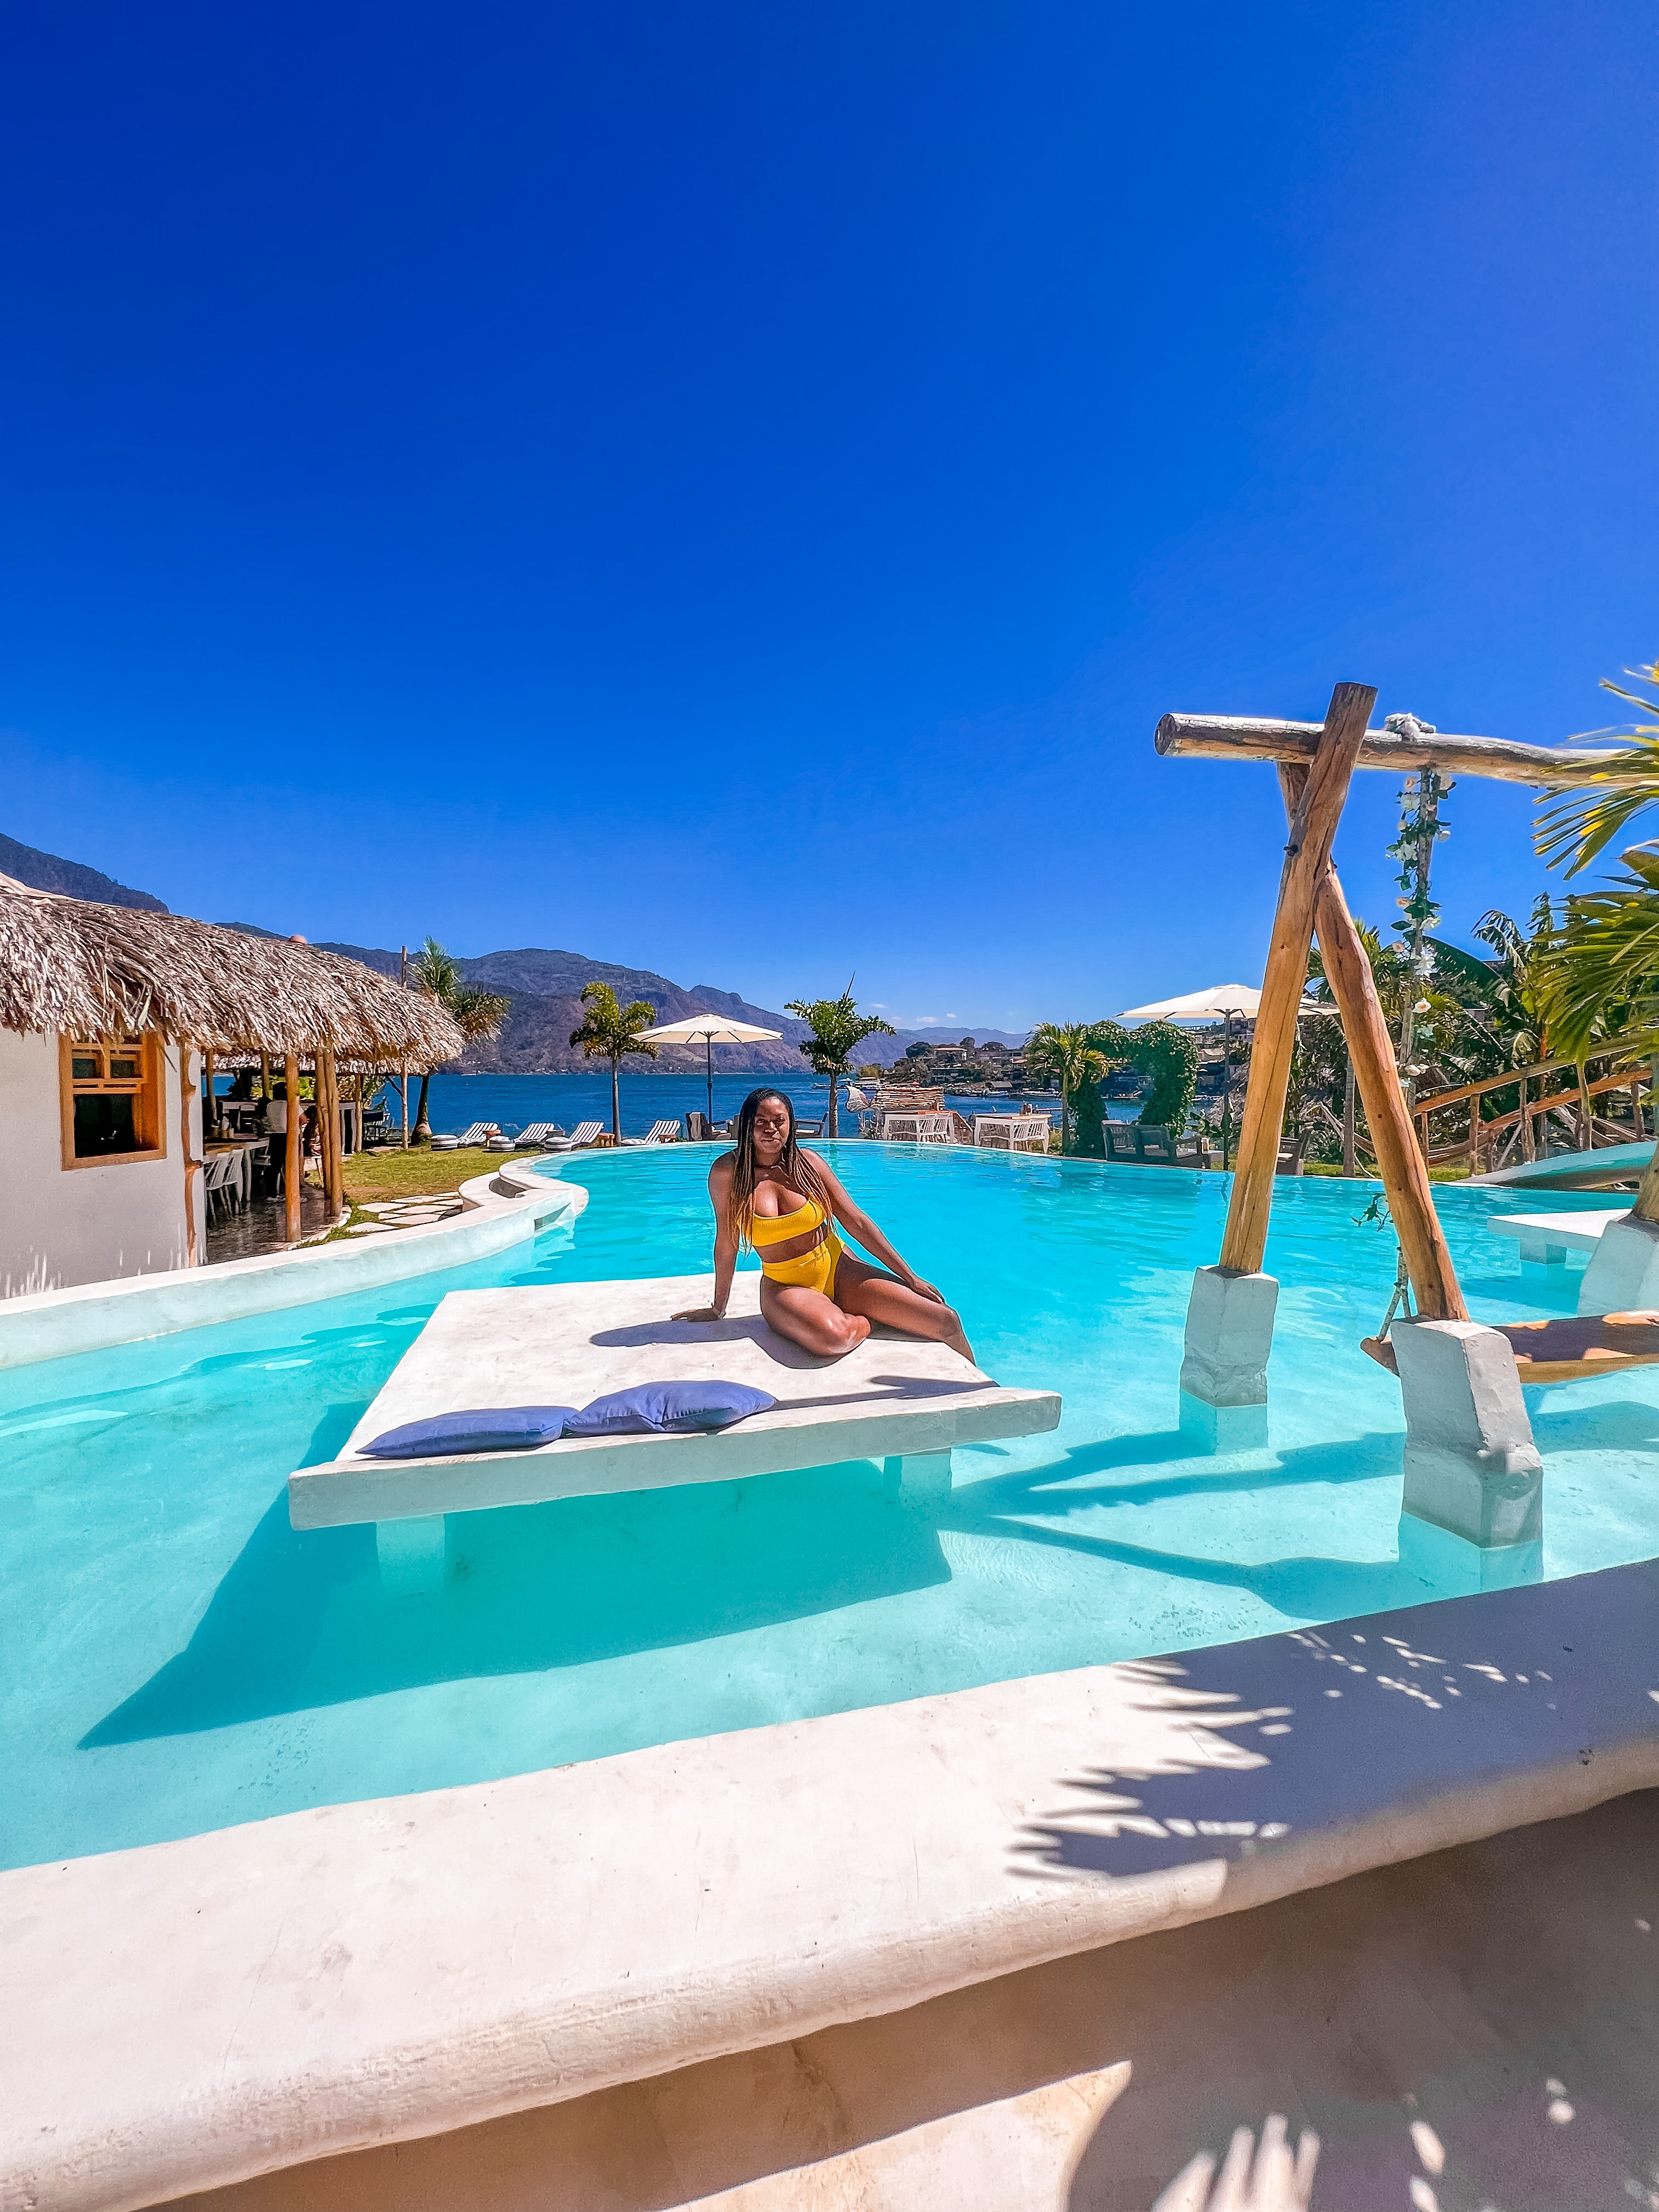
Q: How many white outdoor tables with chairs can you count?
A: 2